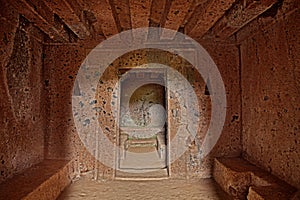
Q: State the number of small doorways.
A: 1